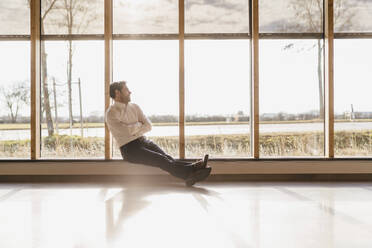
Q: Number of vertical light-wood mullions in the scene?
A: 5